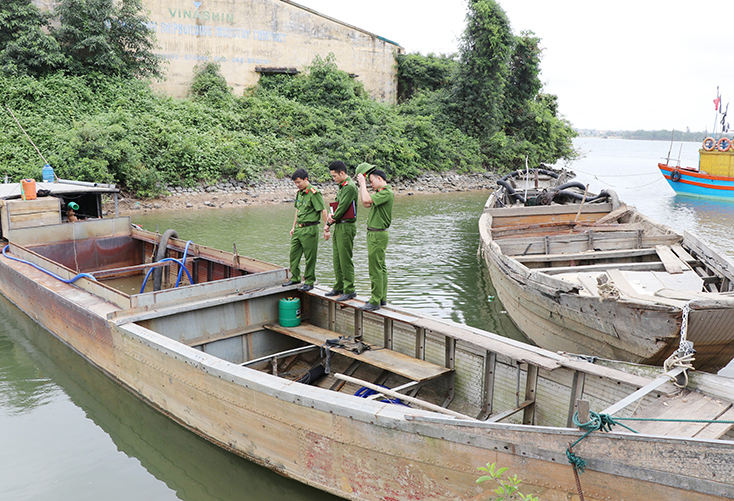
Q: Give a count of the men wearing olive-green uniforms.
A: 3